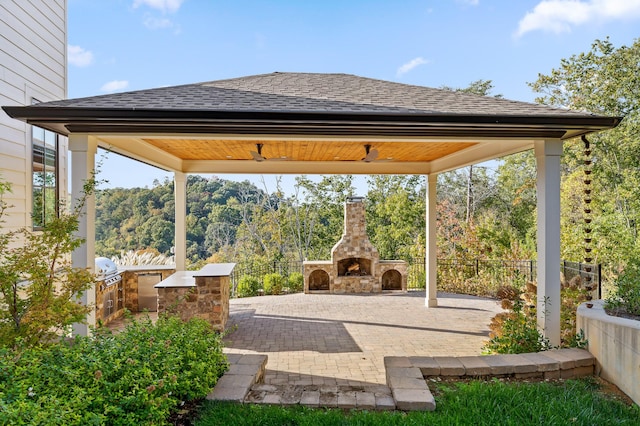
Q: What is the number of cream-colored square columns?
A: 4